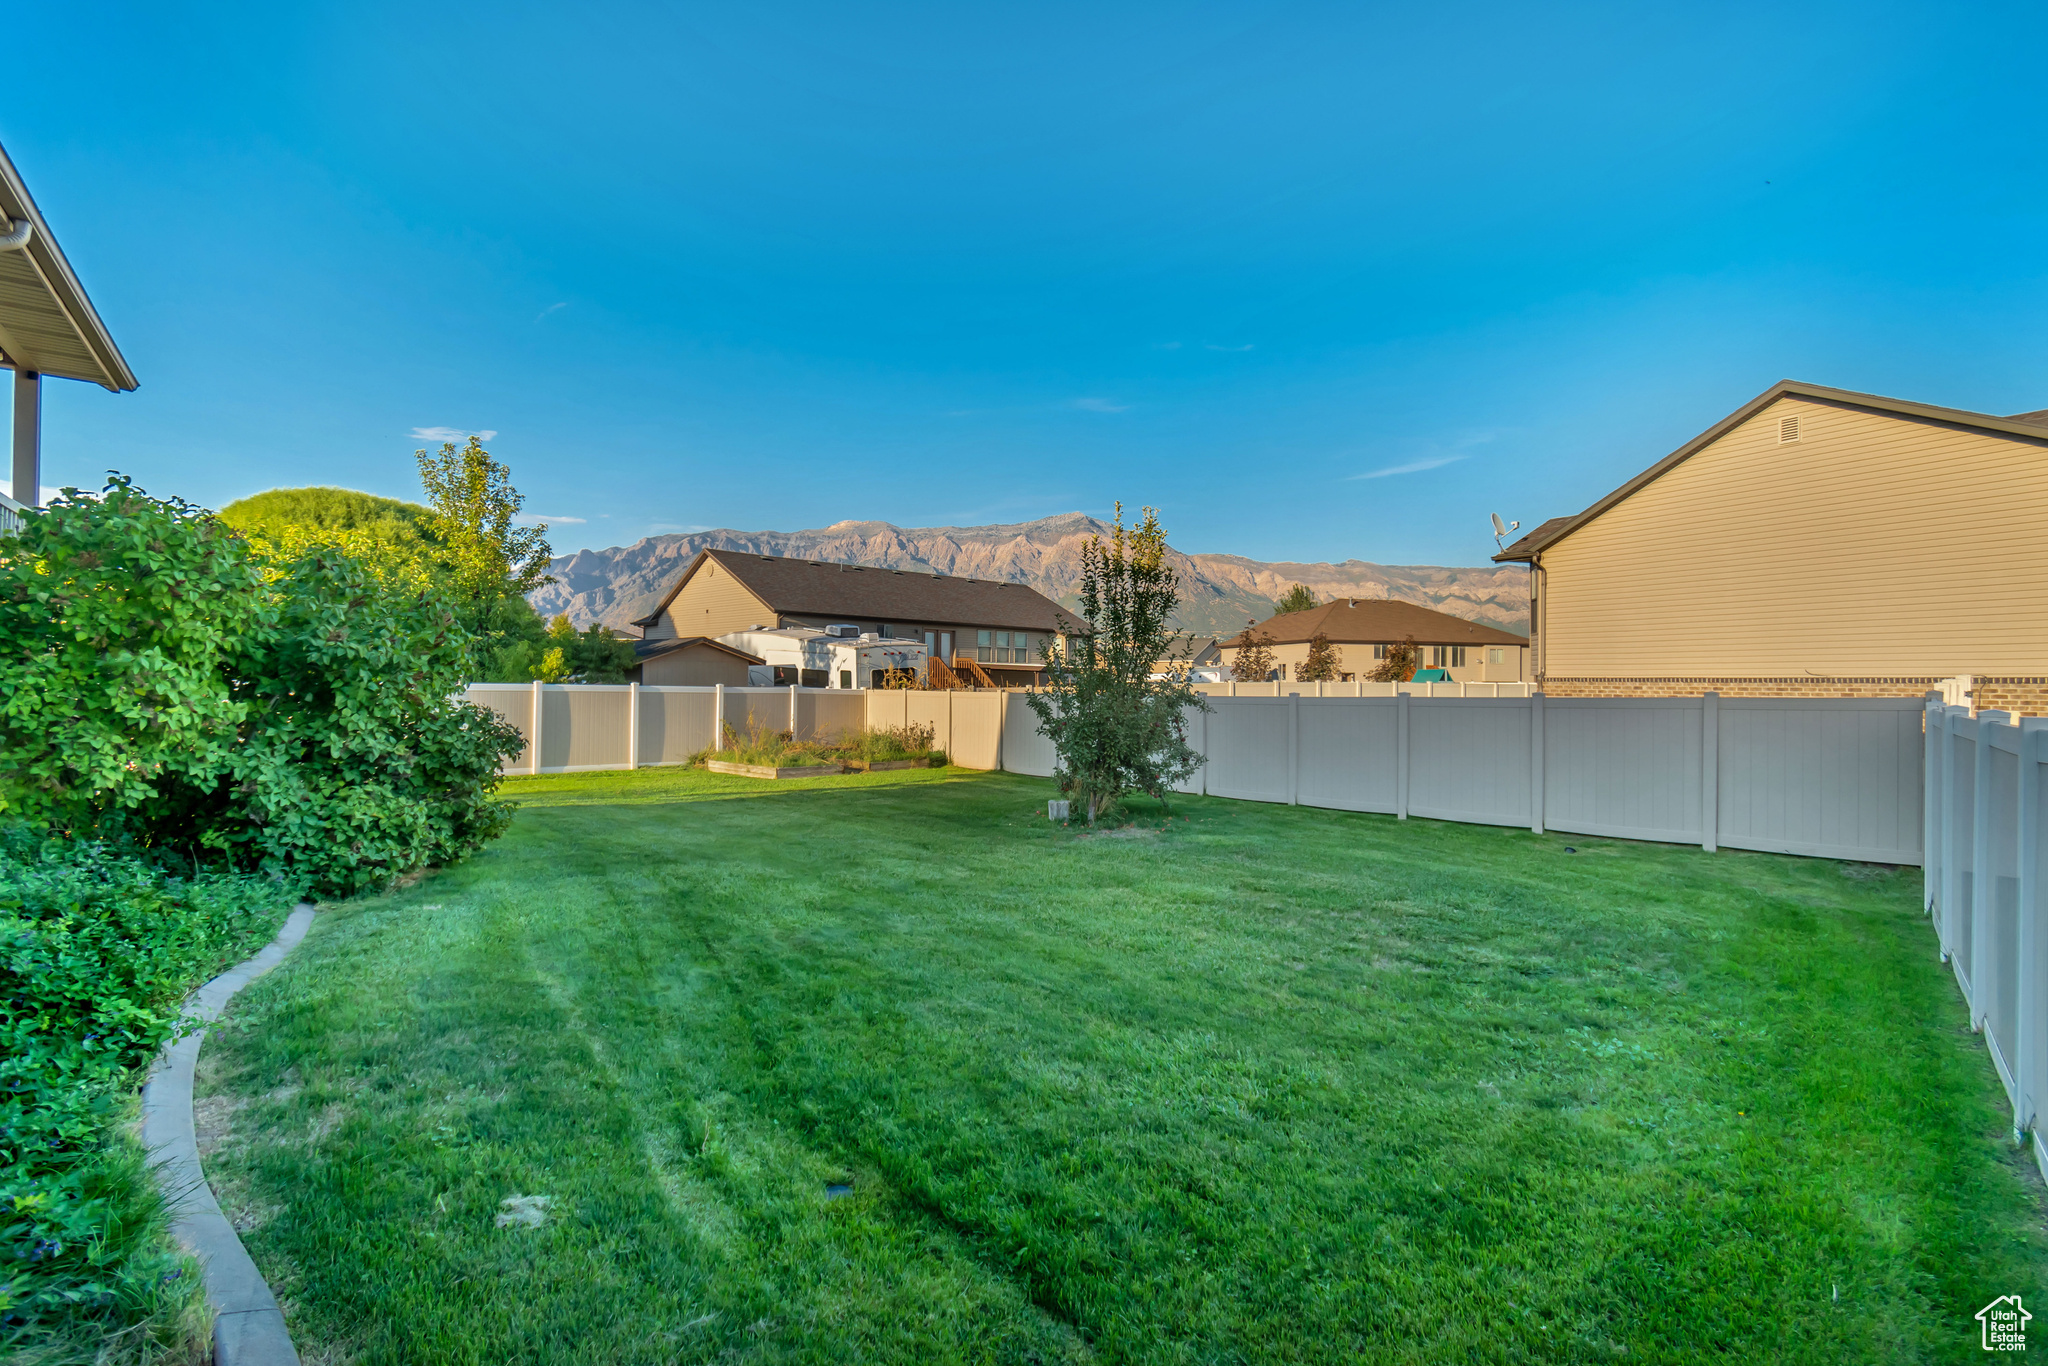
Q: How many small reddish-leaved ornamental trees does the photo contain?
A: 3